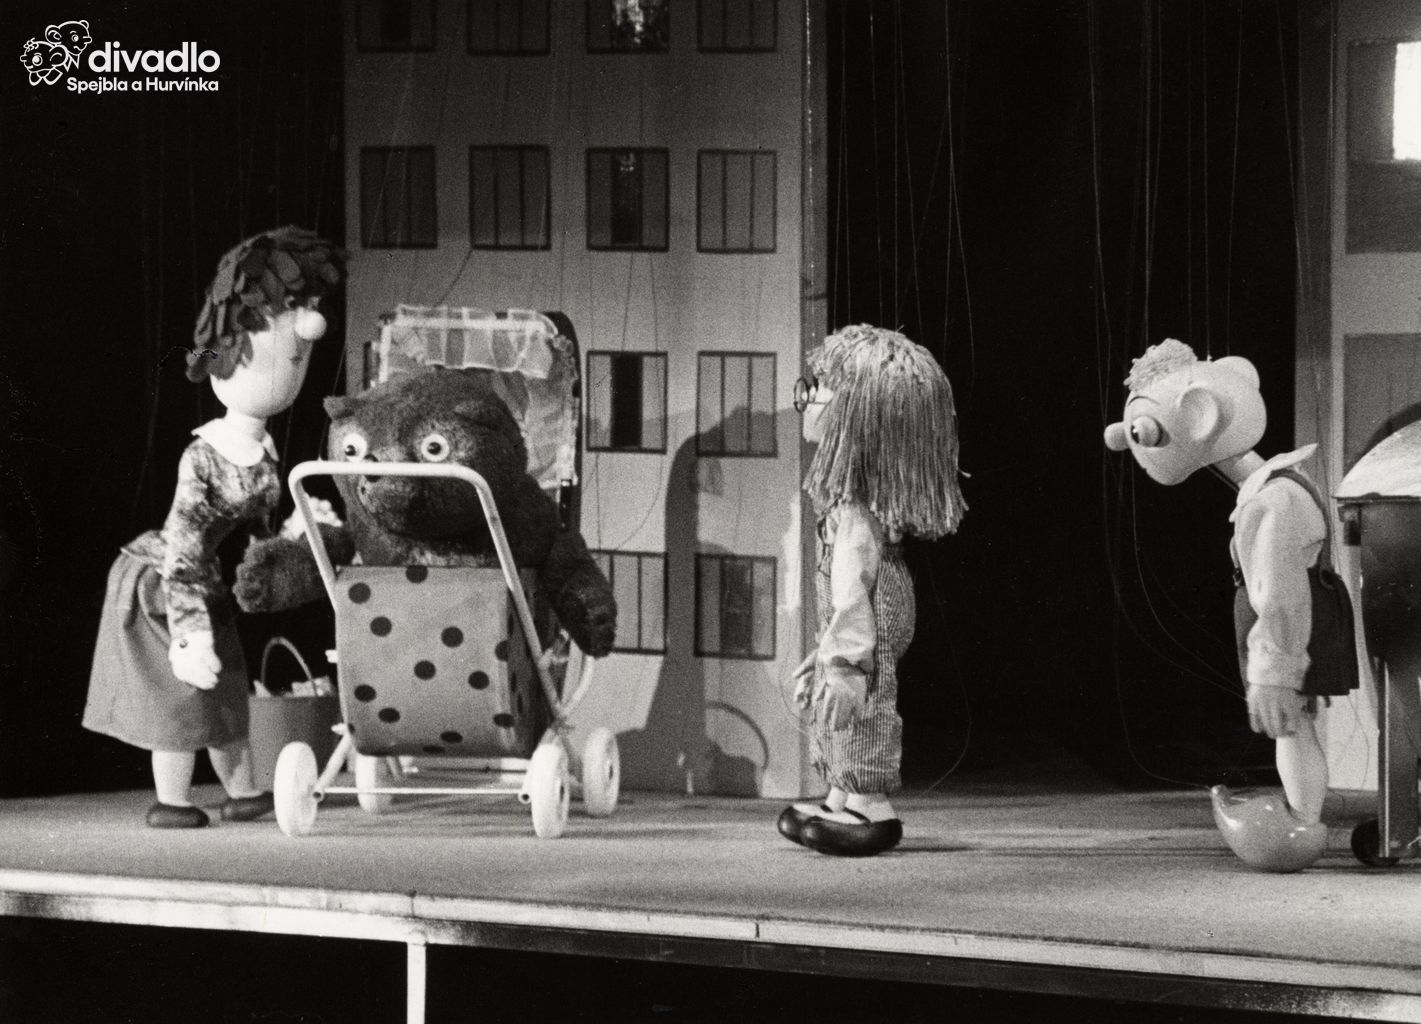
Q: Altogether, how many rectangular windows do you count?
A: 14